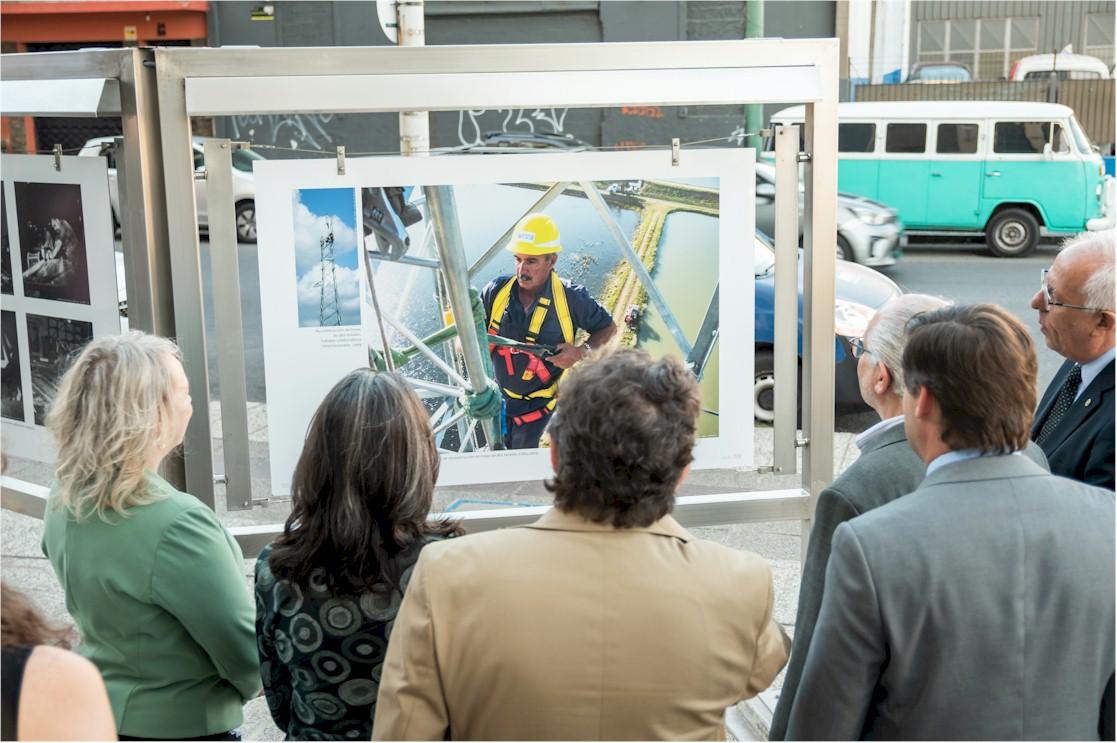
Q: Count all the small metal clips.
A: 3